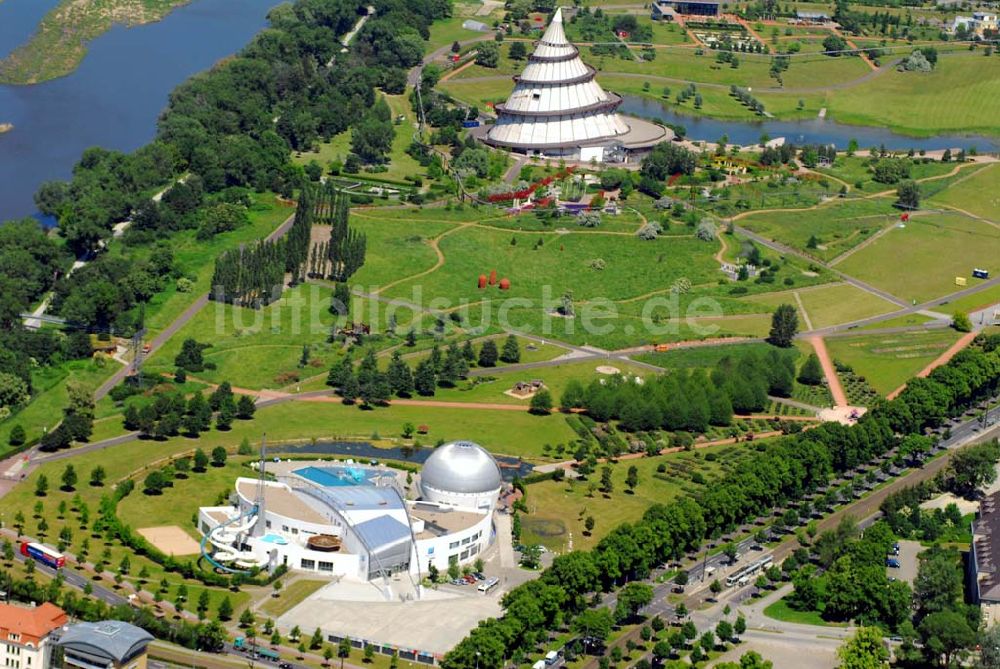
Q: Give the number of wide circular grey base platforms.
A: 1